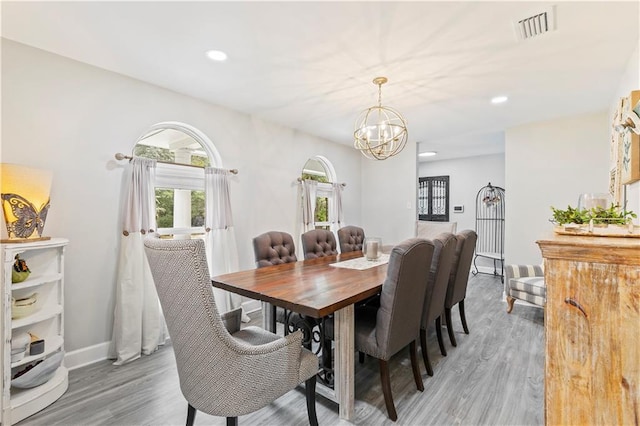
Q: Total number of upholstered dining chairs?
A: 8